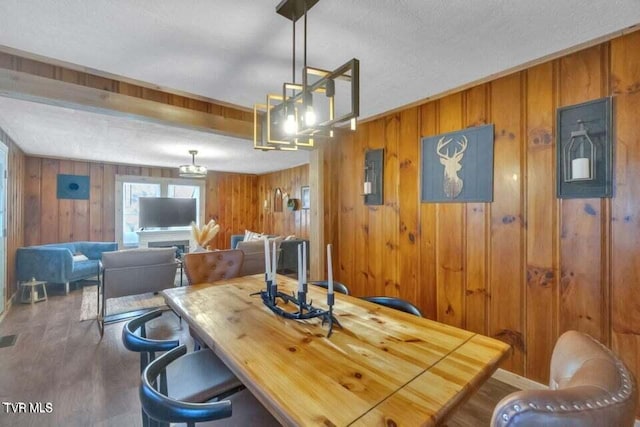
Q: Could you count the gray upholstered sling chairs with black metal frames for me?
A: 2